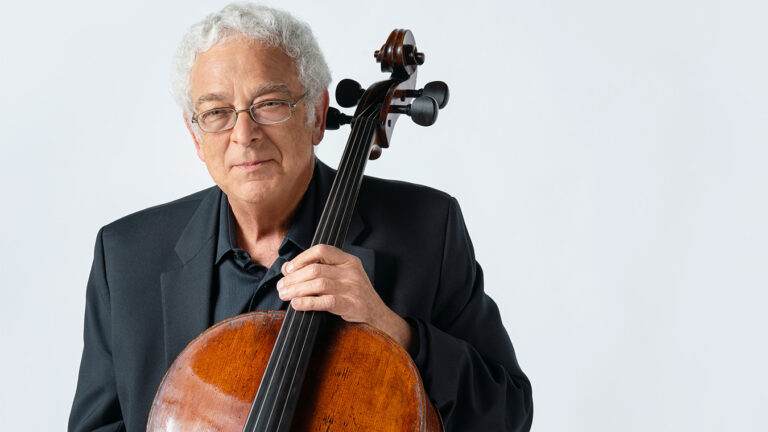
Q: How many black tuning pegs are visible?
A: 4